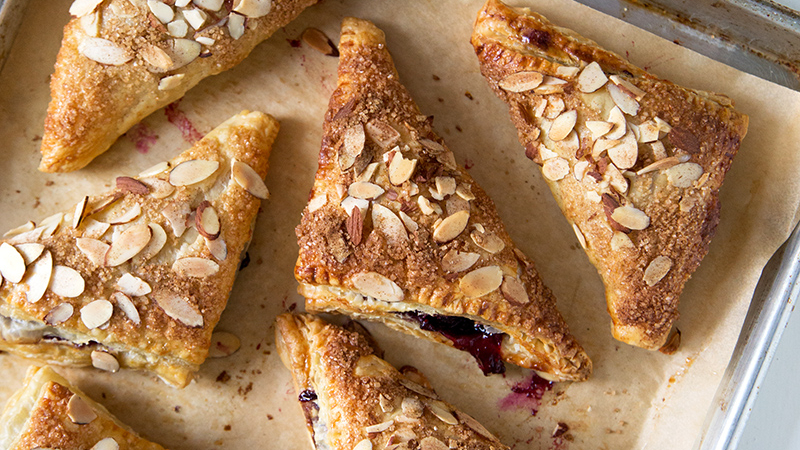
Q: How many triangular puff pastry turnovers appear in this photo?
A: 6